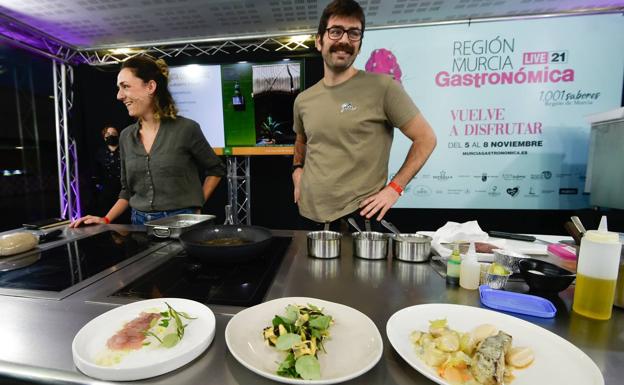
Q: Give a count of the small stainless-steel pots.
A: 3